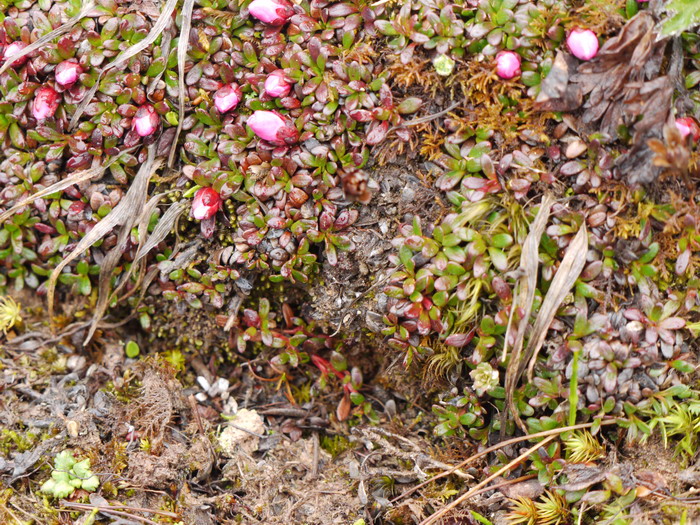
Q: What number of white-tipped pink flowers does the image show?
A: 12